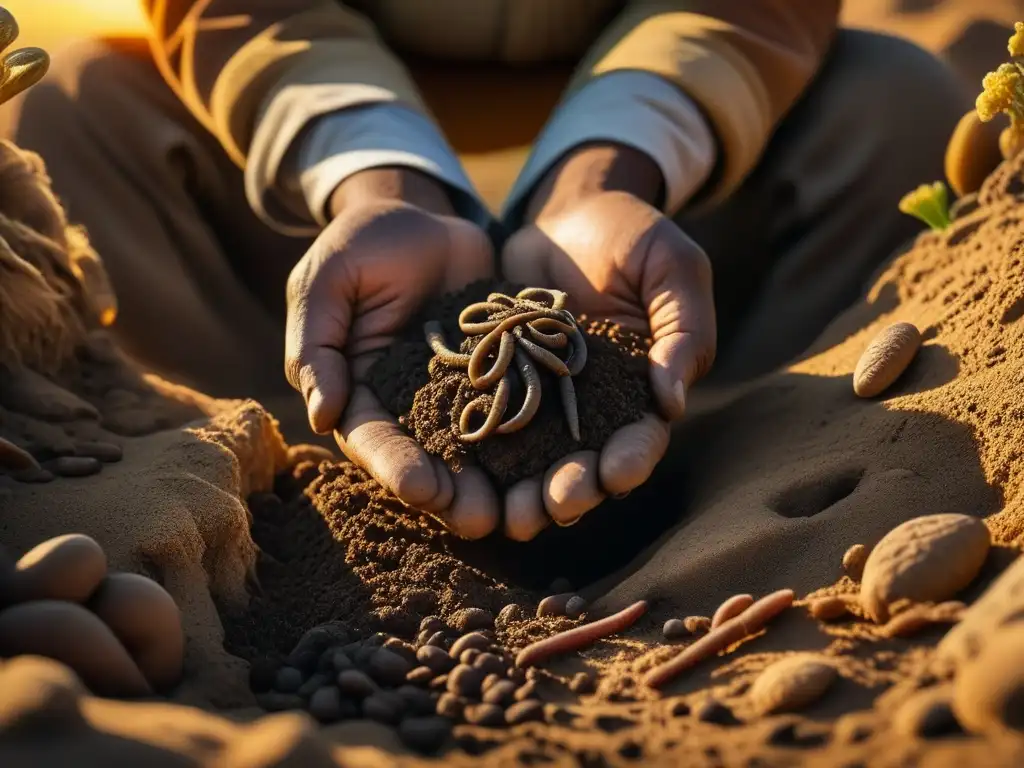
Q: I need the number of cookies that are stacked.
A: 0